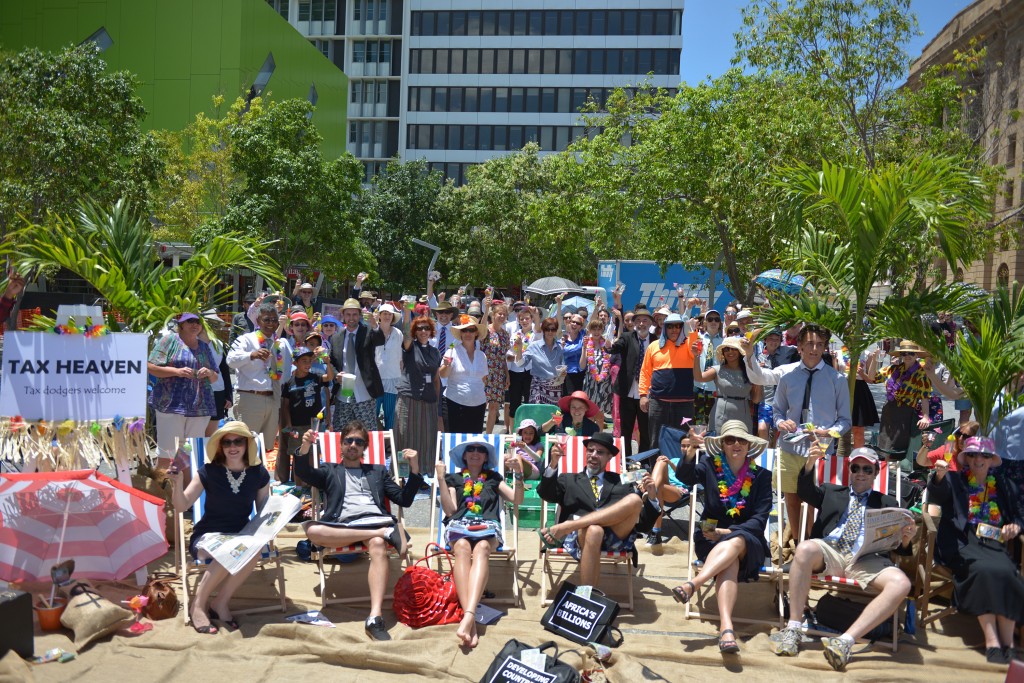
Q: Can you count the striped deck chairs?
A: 6